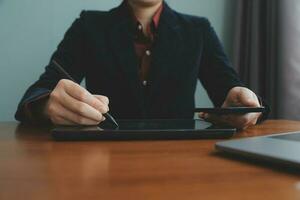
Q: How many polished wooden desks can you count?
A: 1